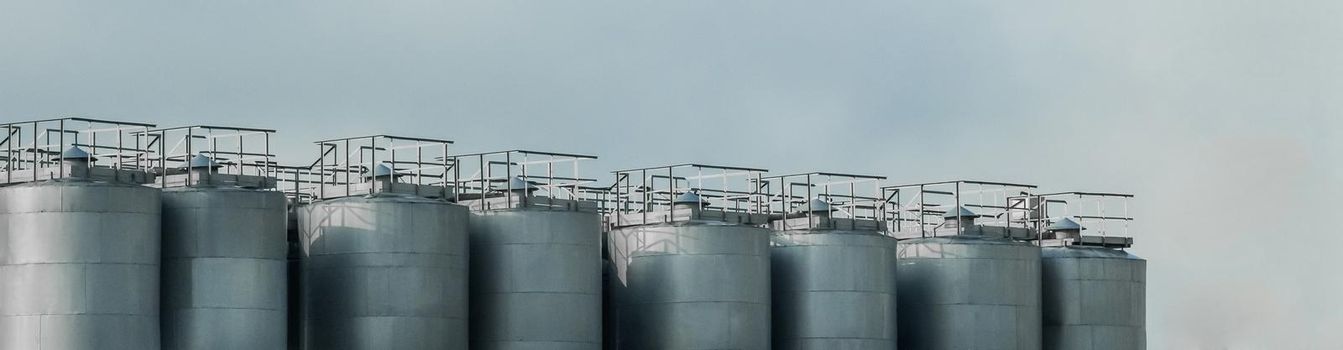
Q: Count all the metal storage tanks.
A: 8